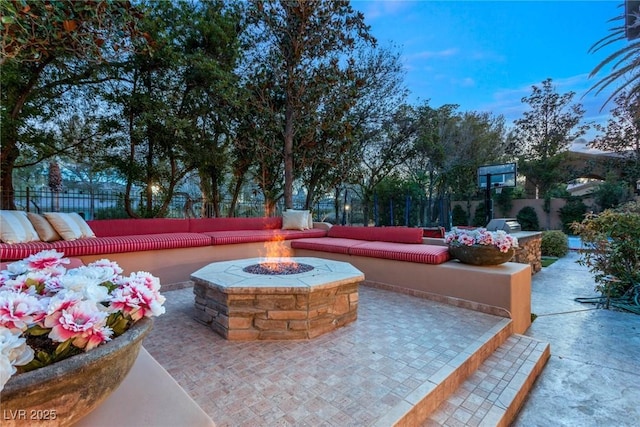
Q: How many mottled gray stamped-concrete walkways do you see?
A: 1